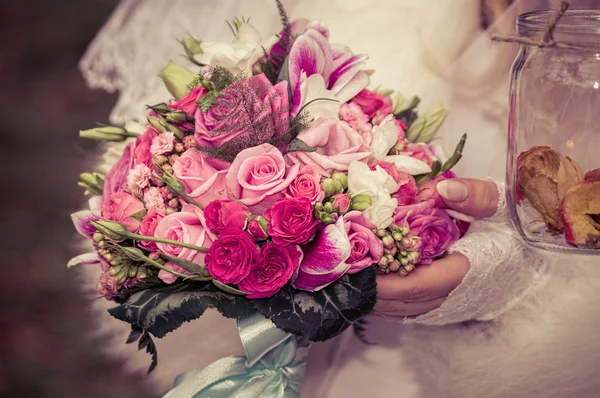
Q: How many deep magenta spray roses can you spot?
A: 4